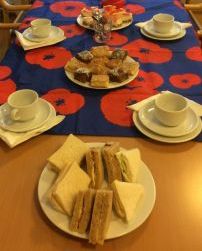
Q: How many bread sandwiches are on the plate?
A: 8